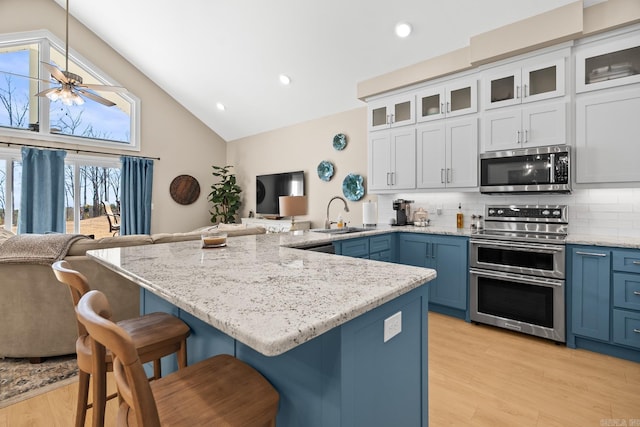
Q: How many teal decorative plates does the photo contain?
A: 3